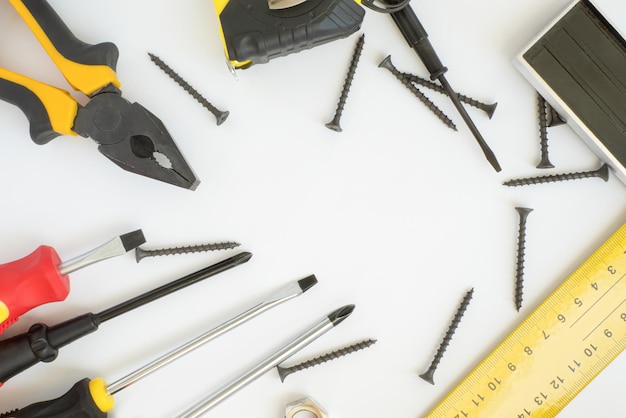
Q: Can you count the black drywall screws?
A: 11